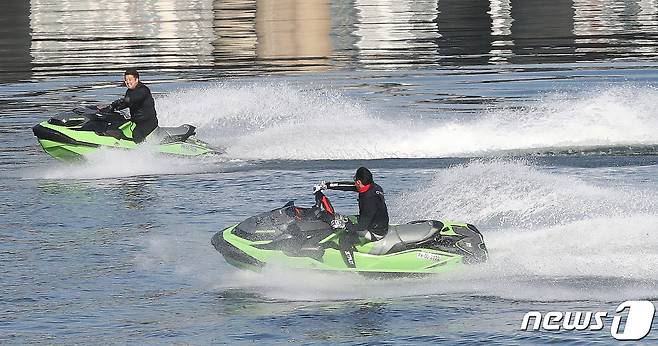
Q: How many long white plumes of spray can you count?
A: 2